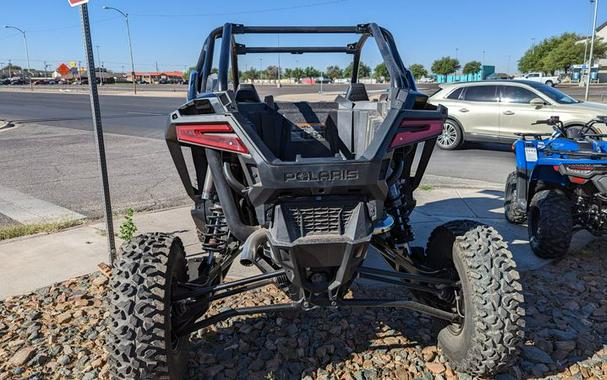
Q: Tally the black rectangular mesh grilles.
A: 1